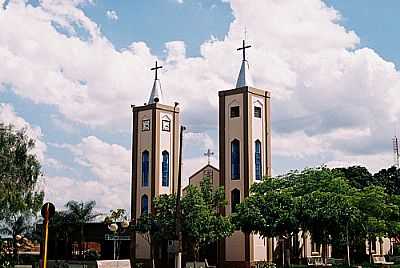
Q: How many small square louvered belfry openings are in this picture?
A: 2